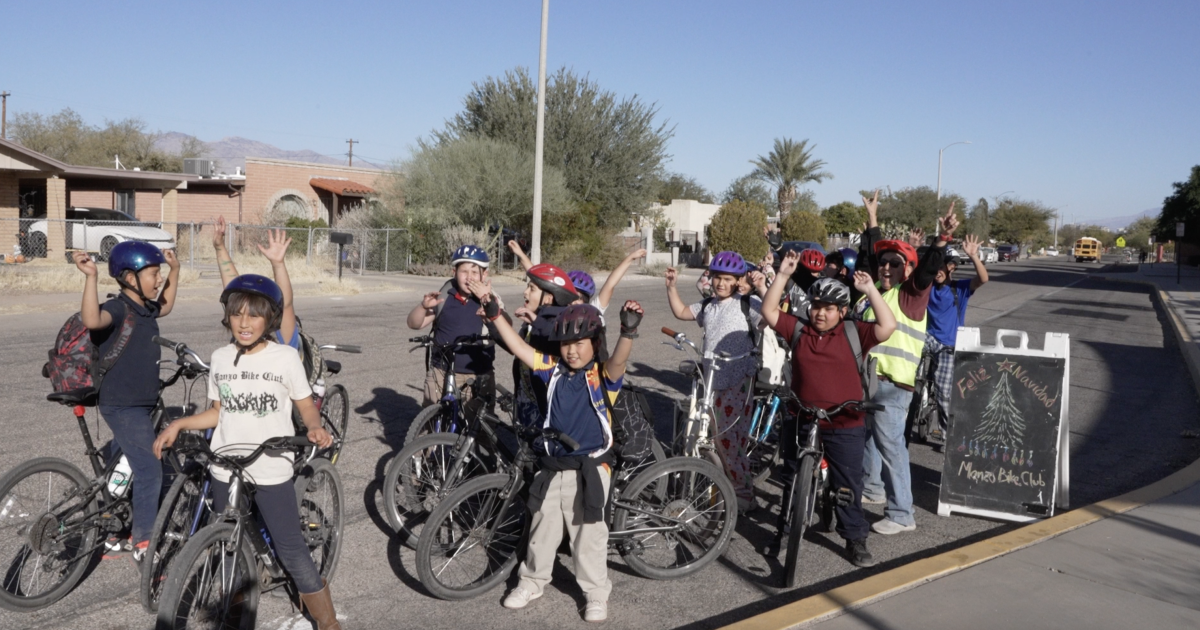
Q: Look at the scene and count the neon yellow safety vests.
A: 1